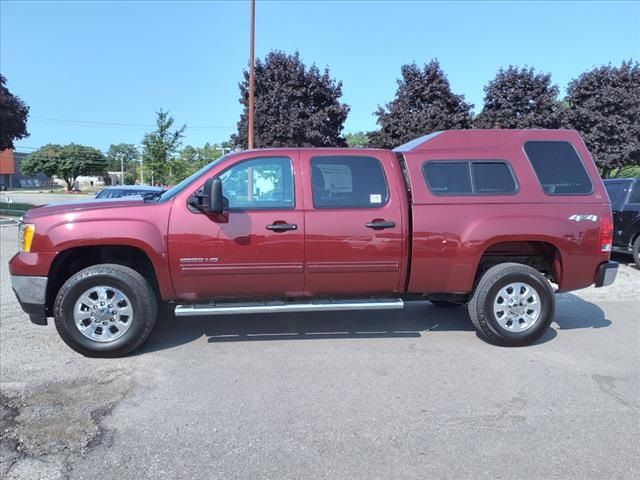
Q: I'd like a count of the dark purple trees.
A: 5